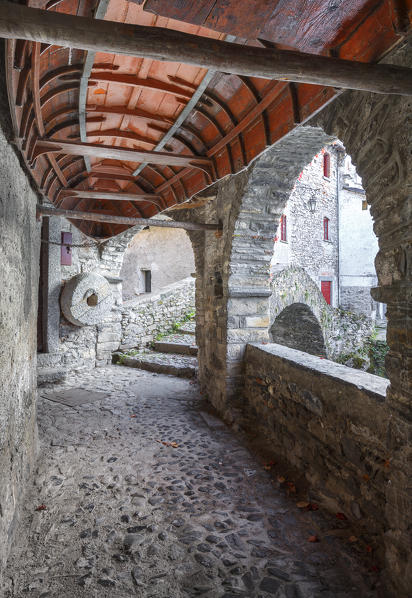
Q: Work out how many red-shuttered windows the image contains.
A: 3